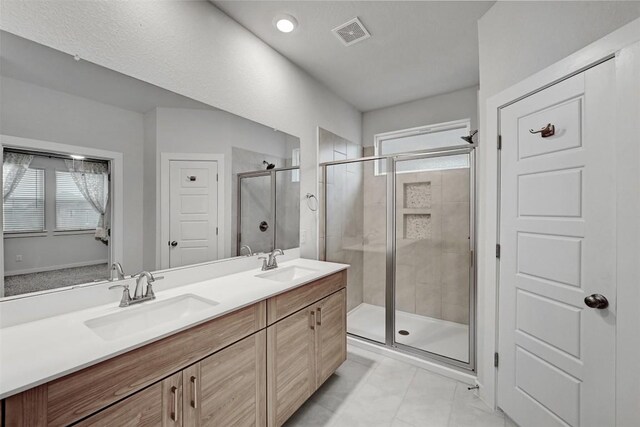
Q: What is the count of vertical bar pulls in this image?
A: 4